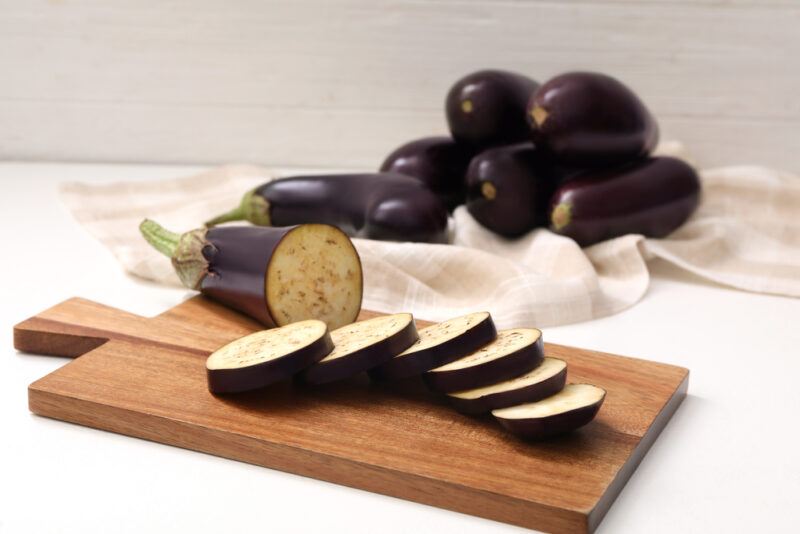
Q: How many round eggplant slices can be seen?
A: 6